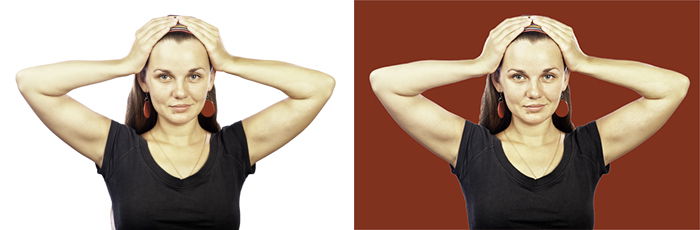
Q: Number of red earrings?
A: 4